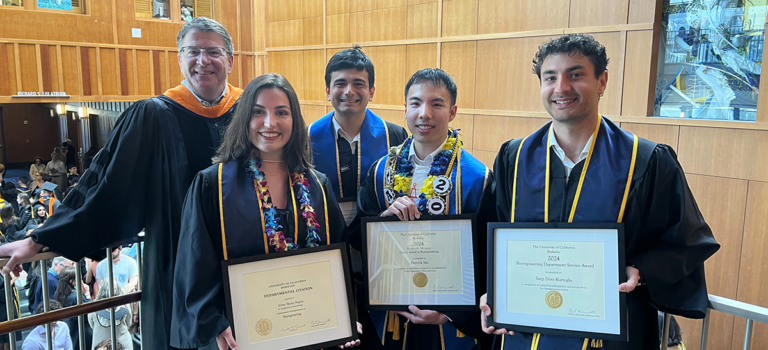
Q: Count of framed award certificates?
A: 3